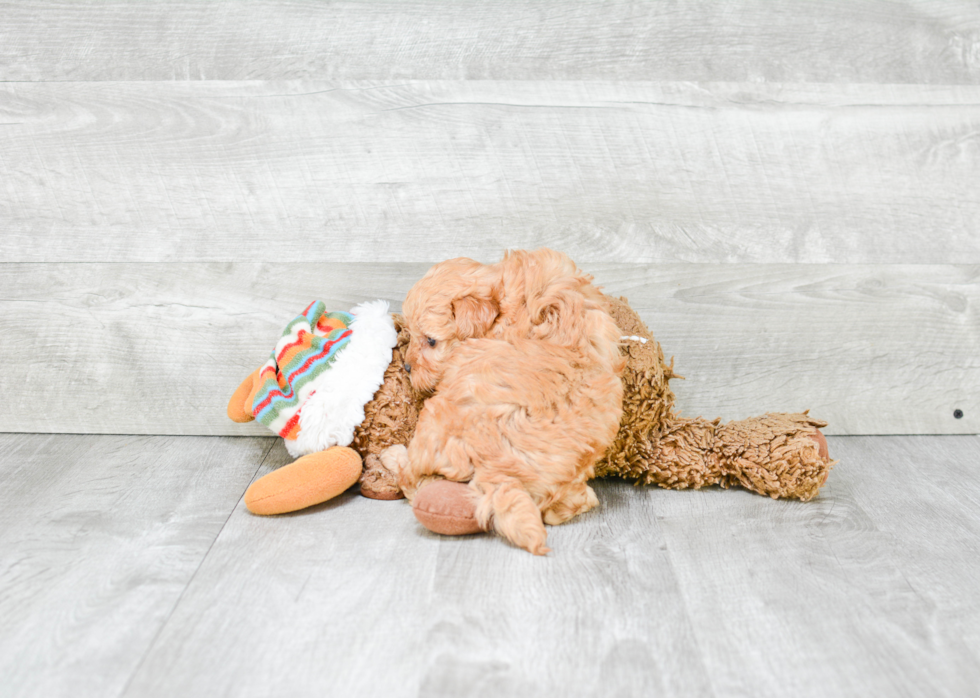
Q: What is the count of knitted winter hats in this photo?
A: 1